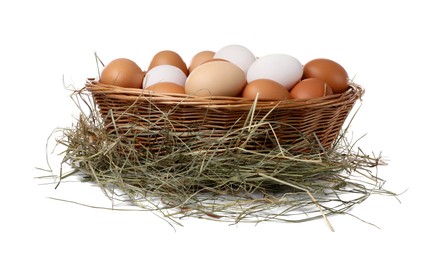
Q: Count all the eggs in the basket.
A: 11